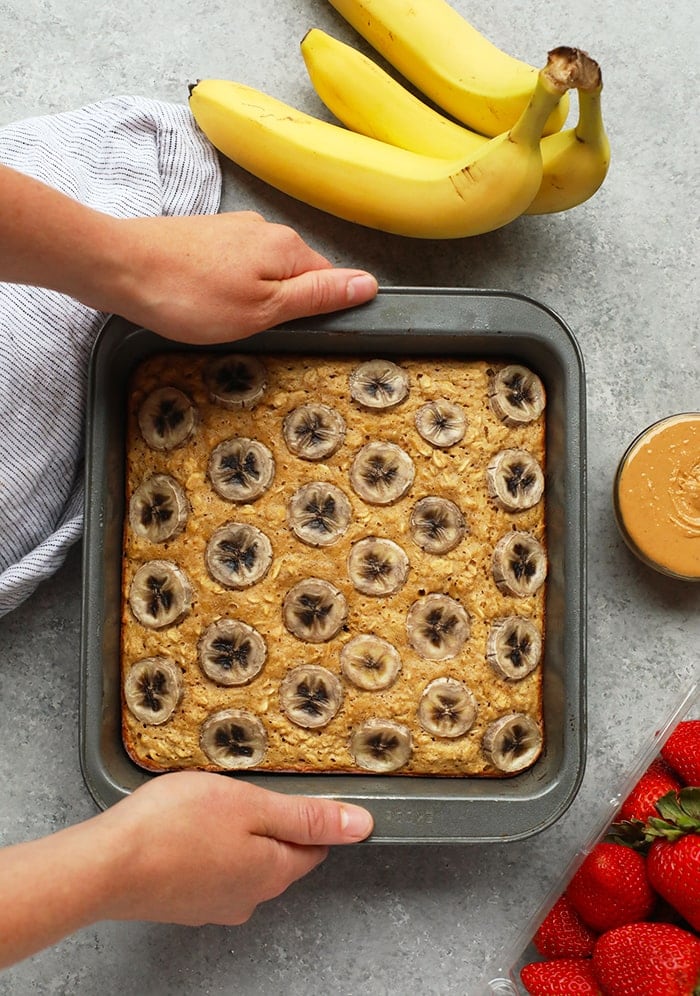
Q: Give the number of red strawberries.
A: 7